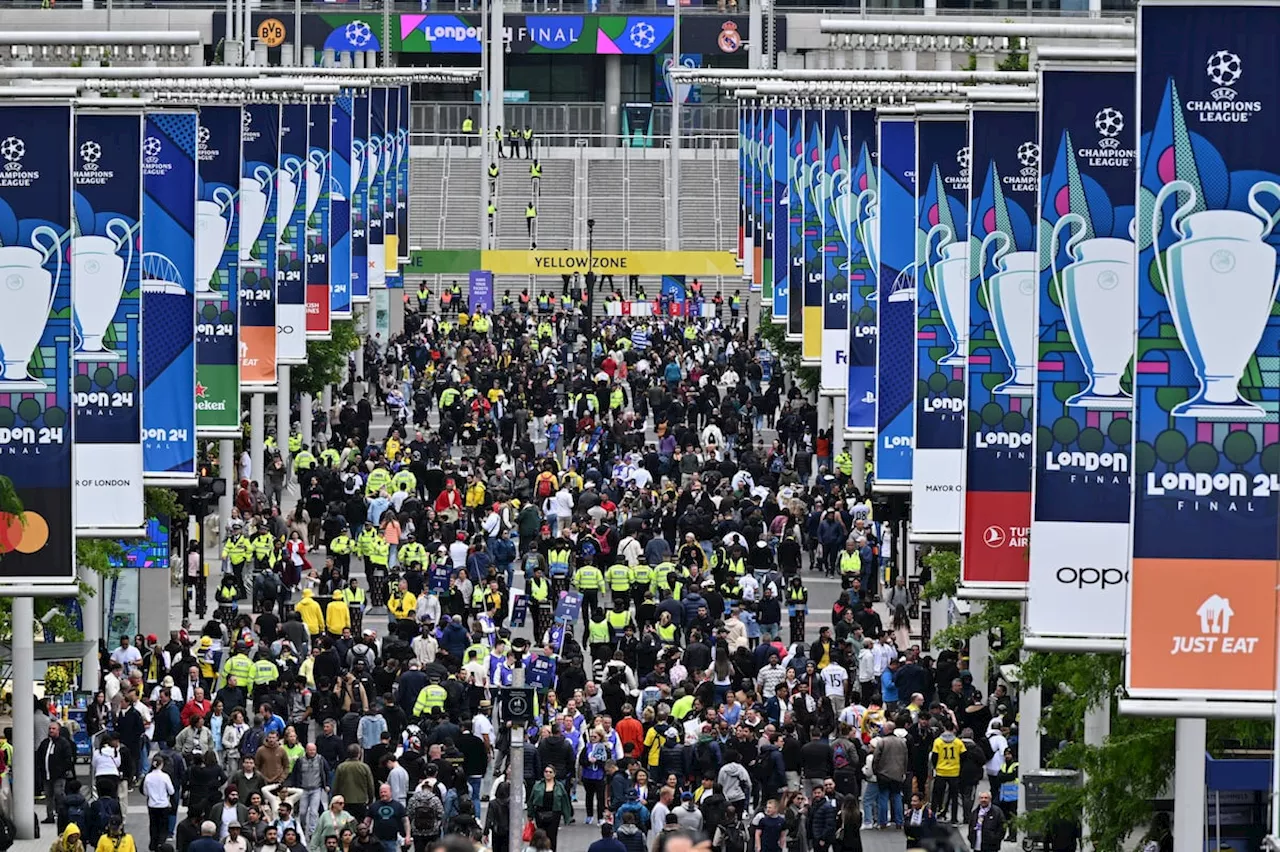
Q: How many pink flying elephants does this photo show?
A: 0